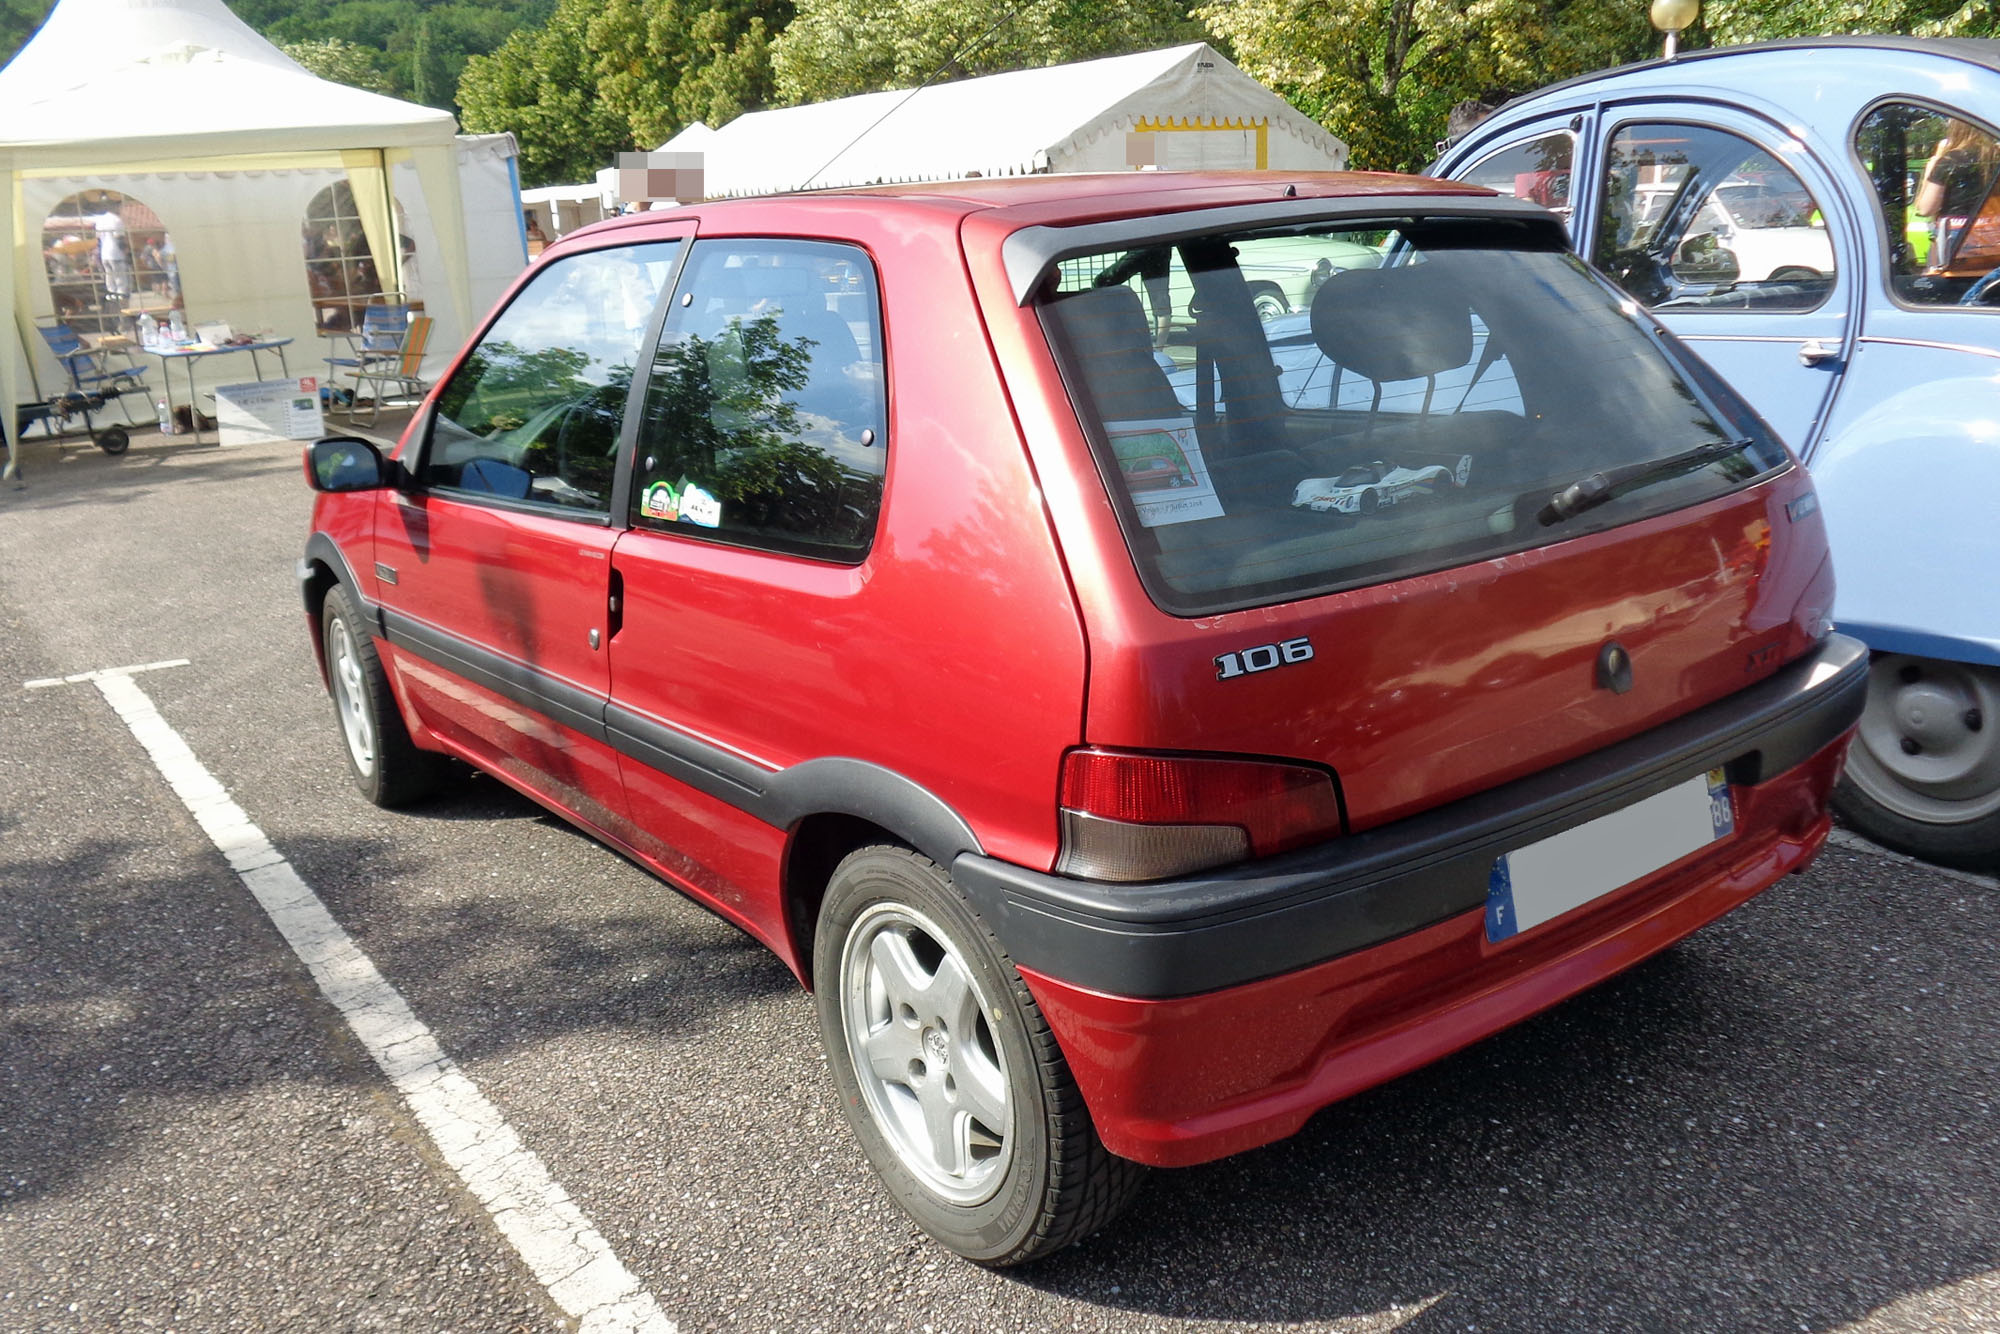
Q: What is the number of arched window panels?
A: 2